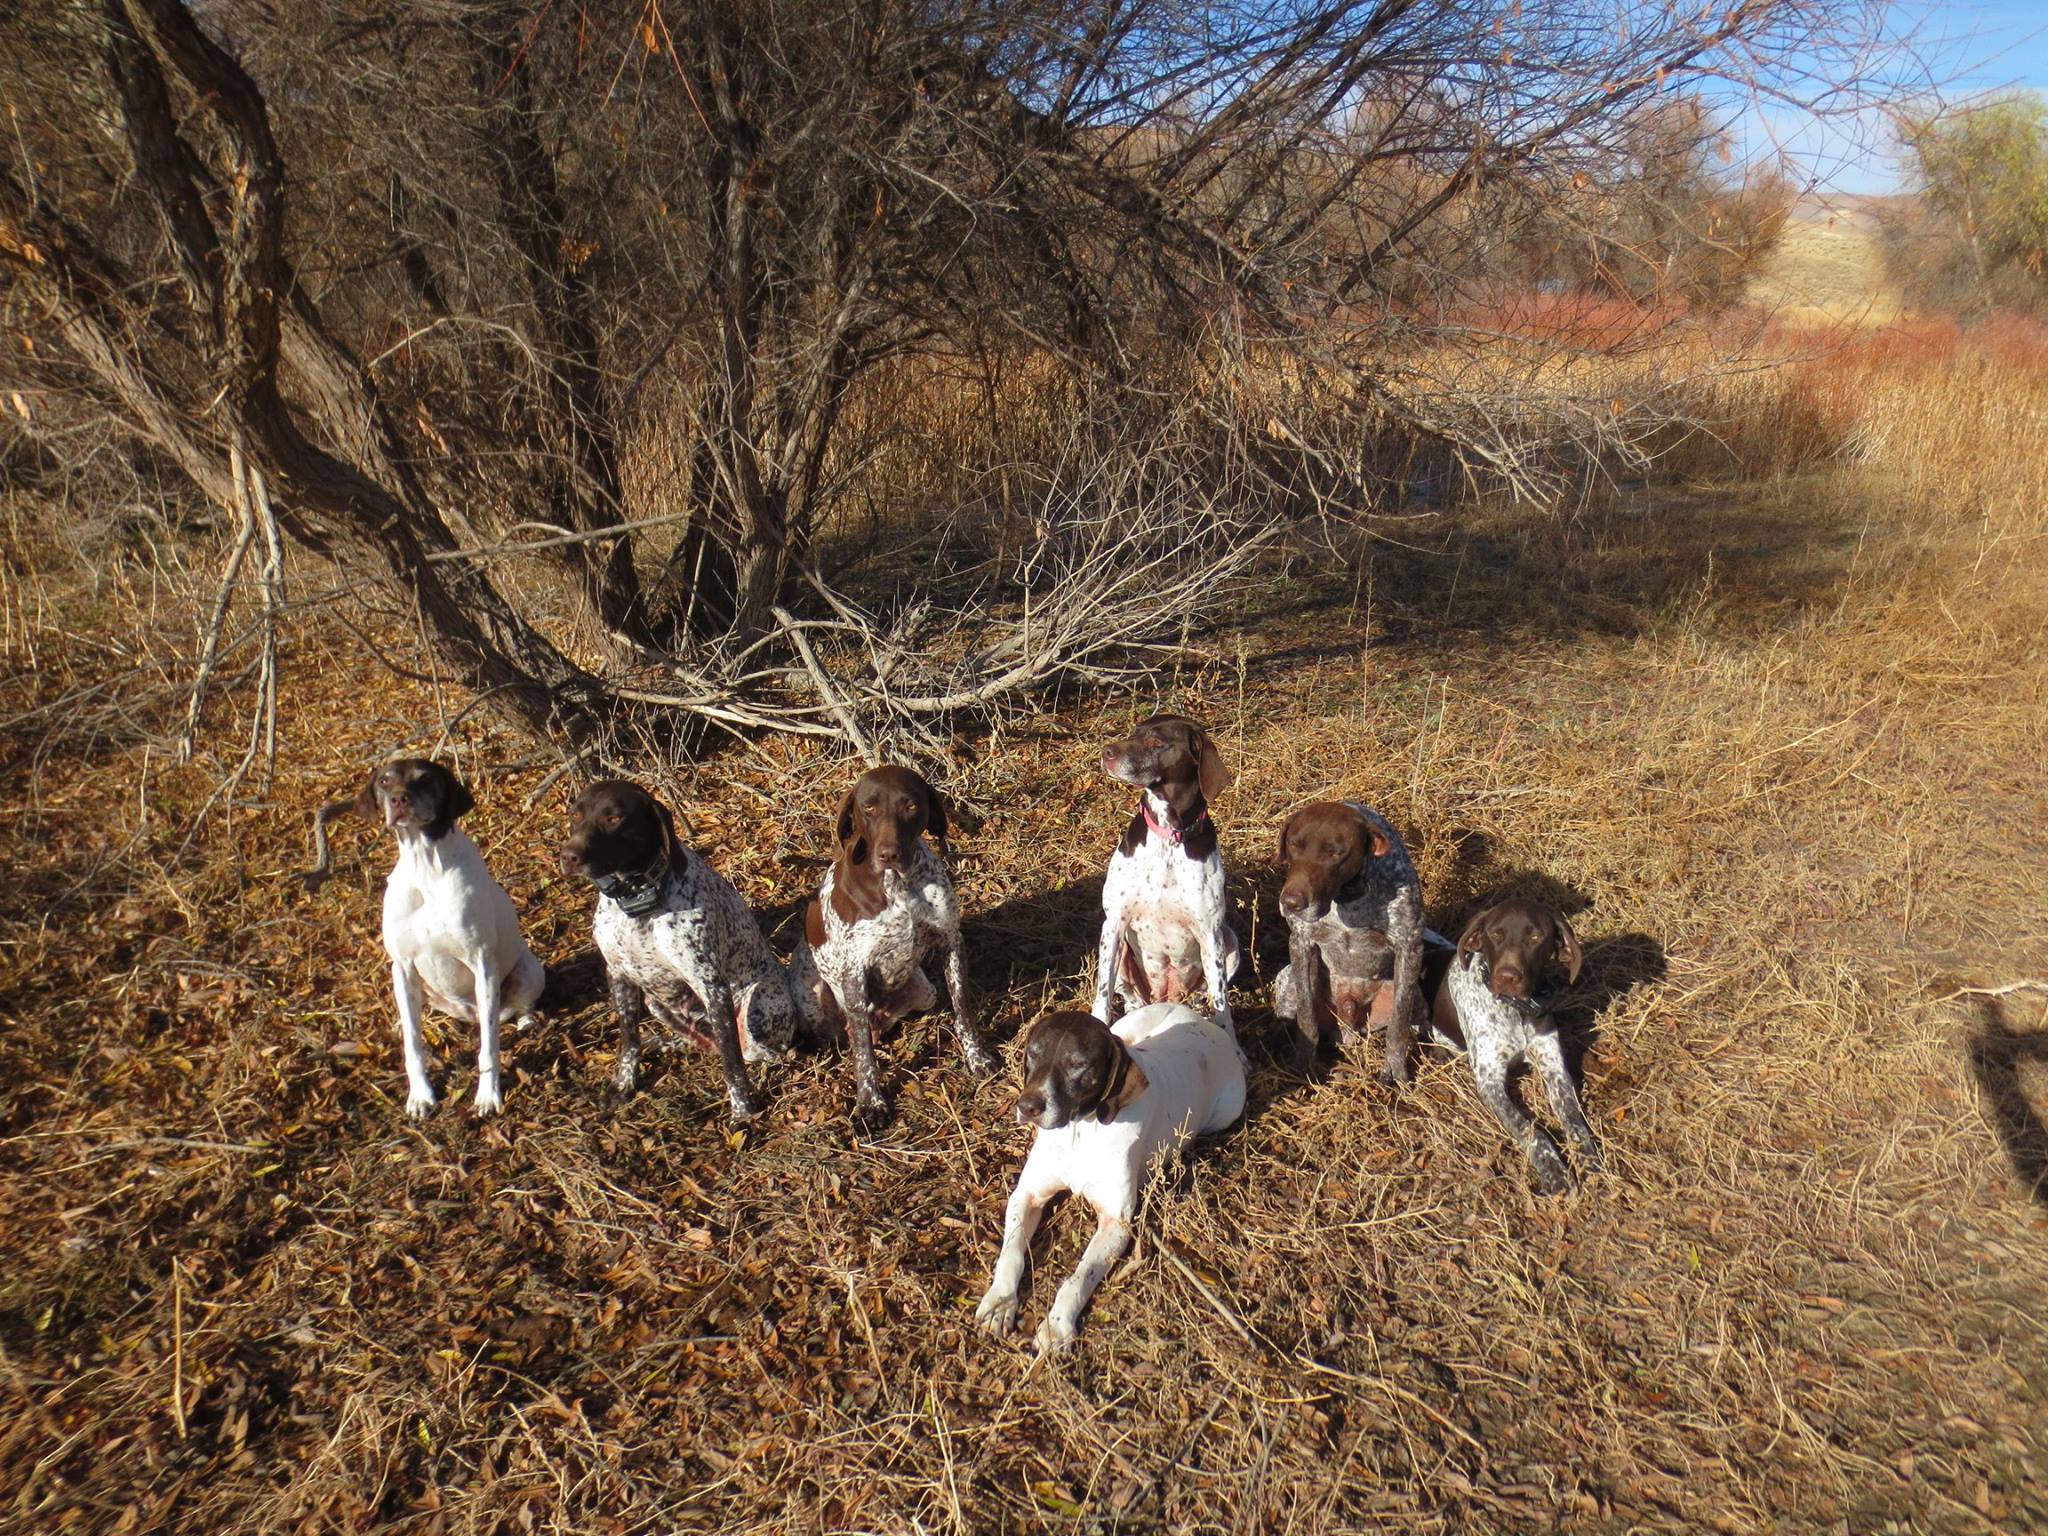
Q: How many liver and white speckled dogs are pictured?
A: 5